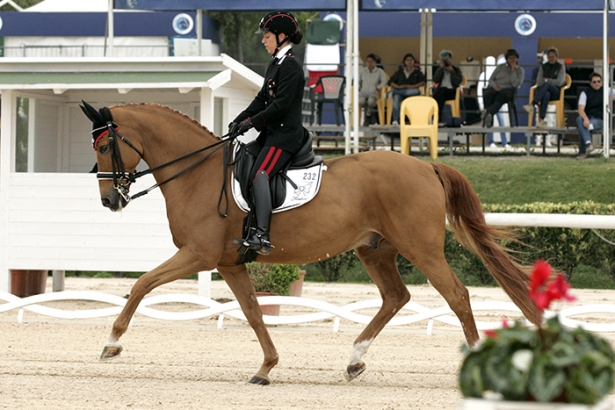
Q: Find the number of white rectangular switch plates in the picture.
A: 0